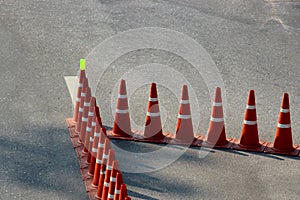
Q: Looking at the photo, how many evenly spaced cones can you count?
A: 6